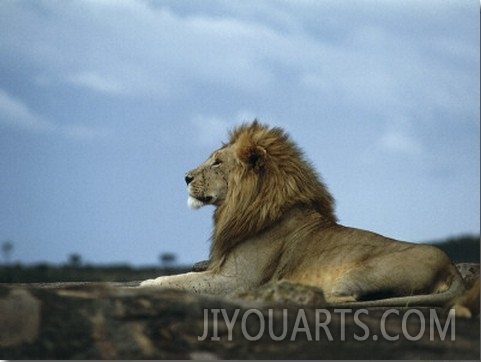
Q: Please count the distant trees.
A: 3